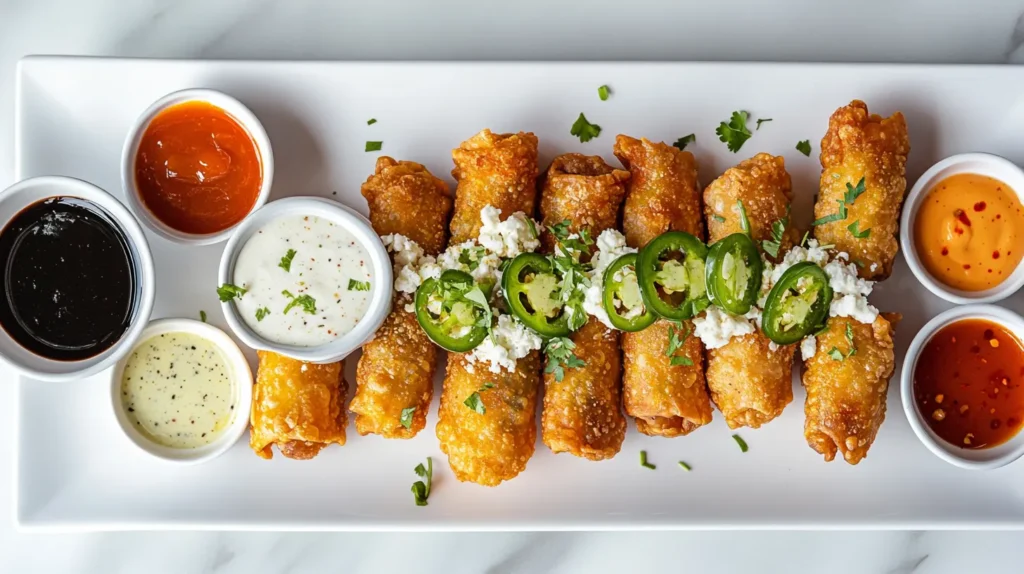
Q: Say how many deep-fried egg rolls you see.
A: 13